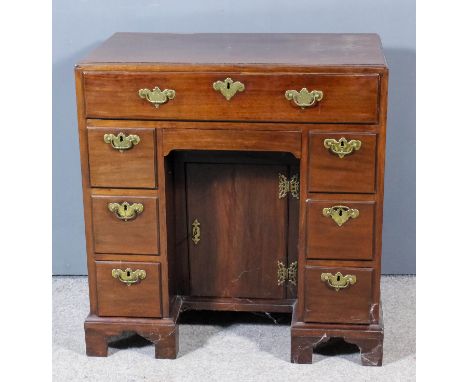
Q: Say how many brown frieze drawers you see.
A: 1